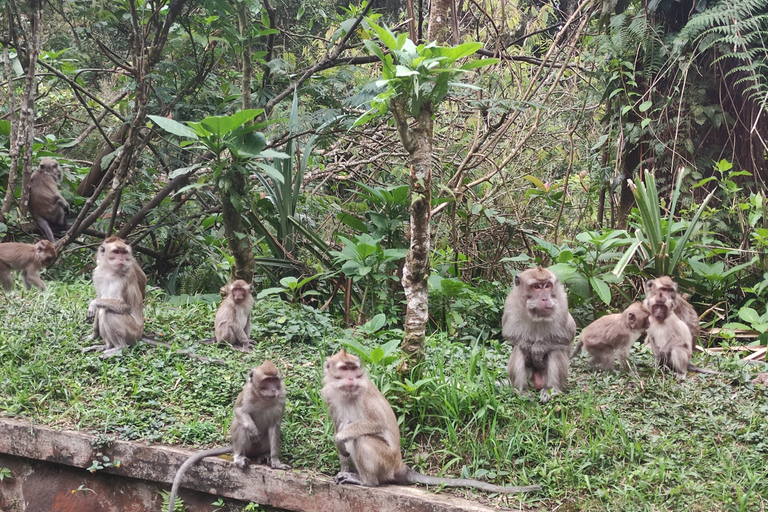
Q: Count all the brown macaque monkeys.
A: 10